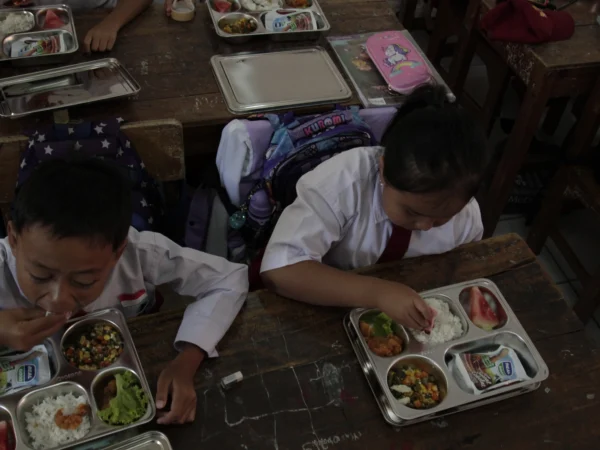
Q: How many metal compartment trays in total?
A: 4